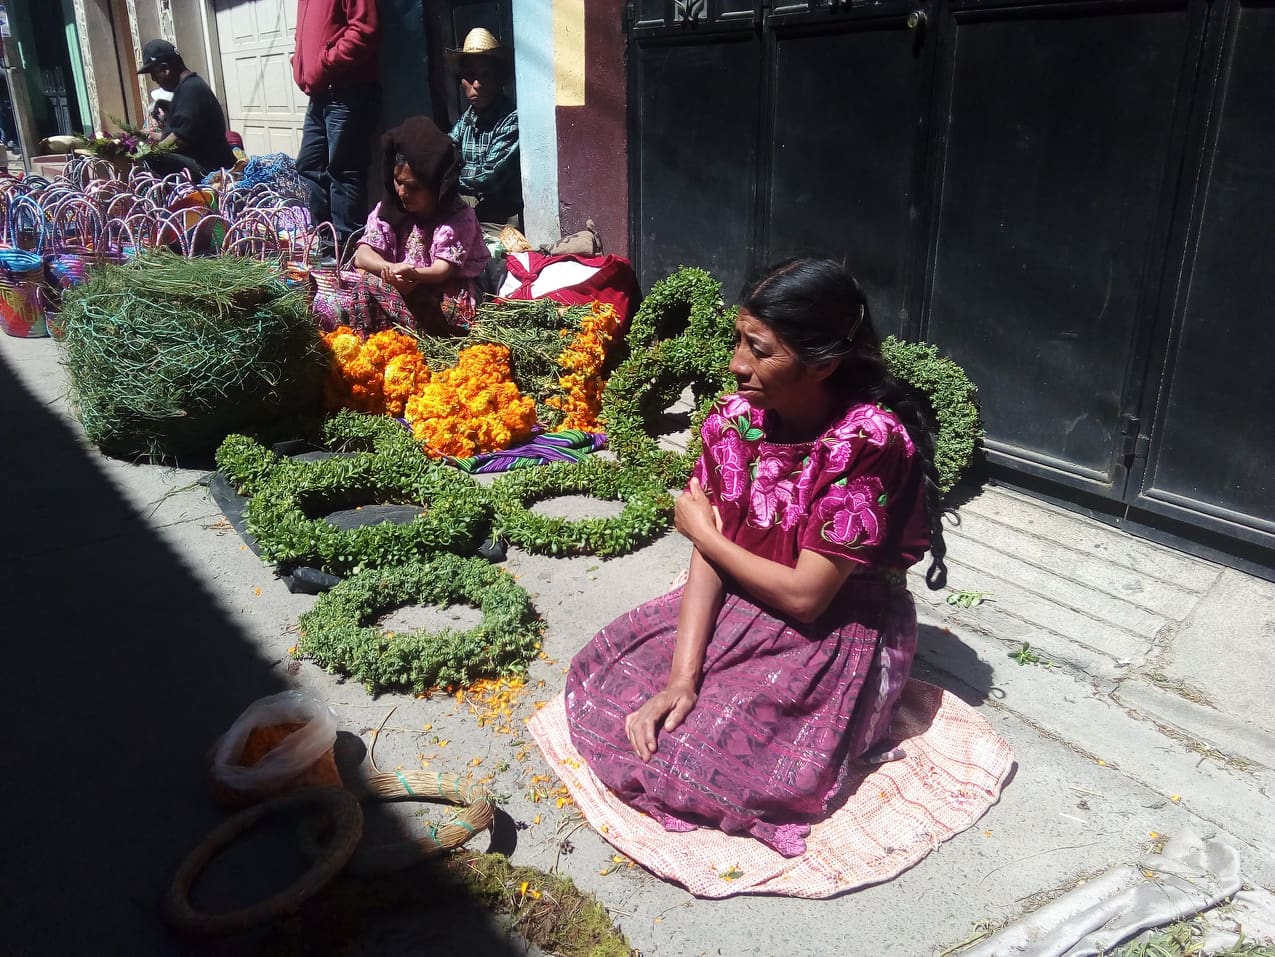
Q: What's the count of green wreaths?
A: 7